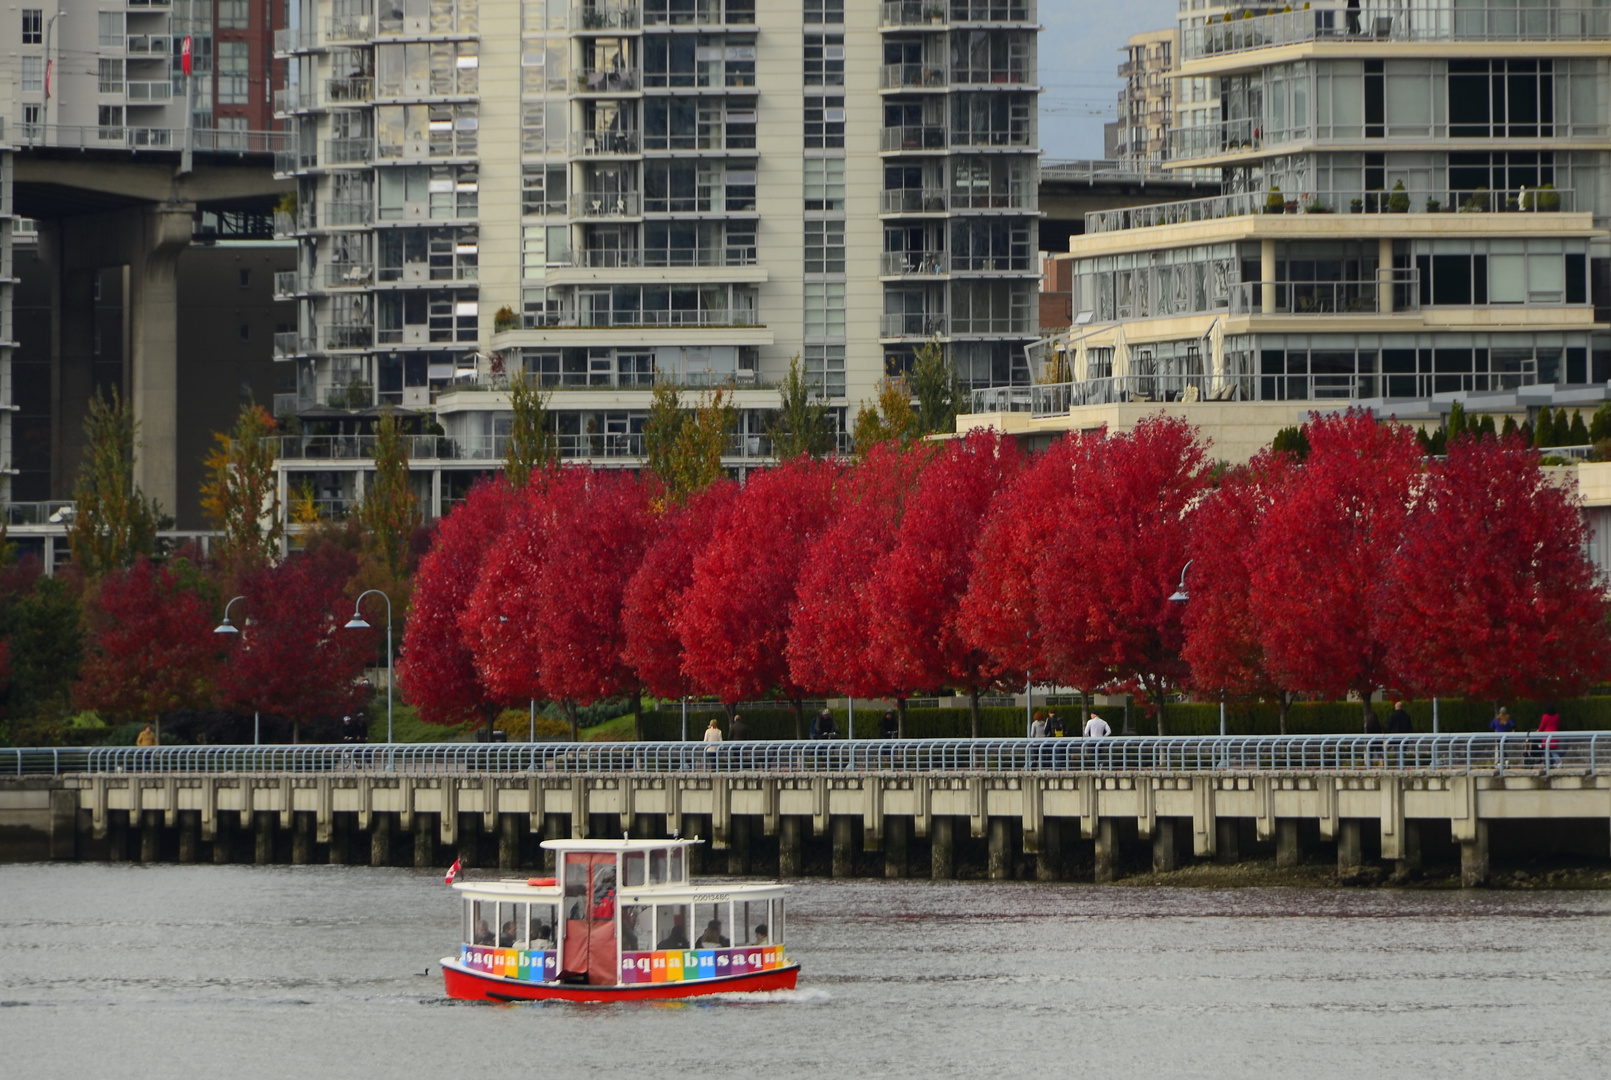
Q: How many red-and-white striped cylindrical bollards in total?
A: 0